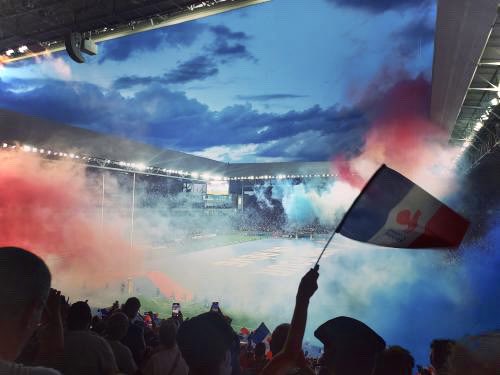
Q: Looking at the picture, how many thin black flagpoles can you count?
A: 1